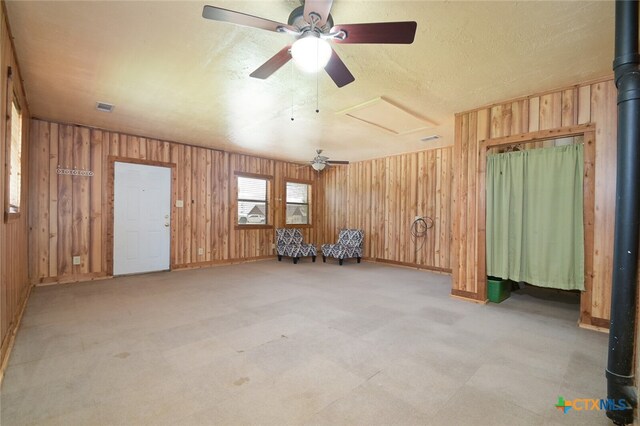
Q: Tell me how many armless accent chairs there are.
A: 2